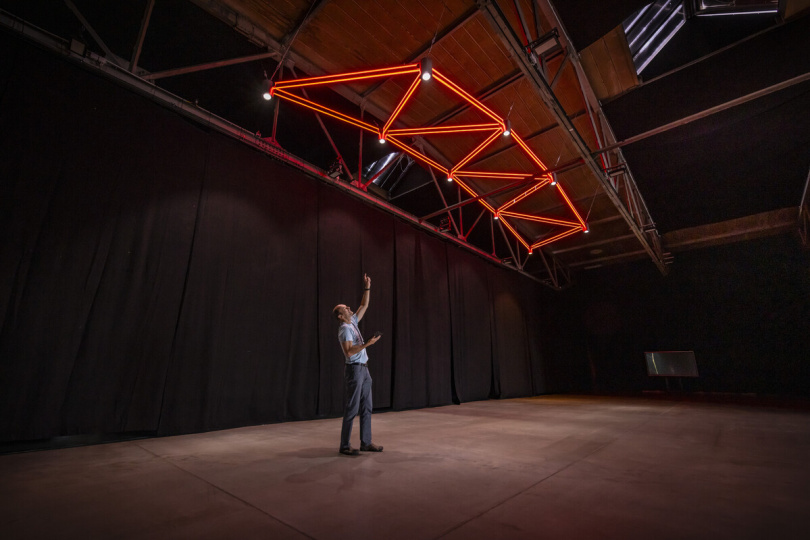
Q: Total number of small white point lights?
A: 9